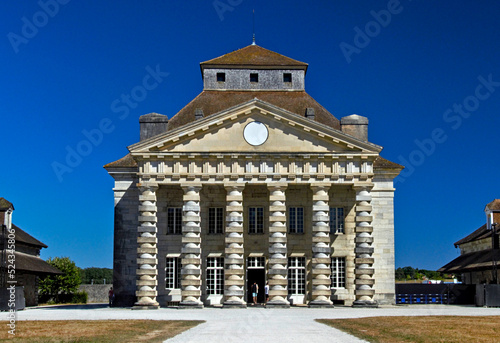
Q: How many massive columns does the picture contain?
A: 6